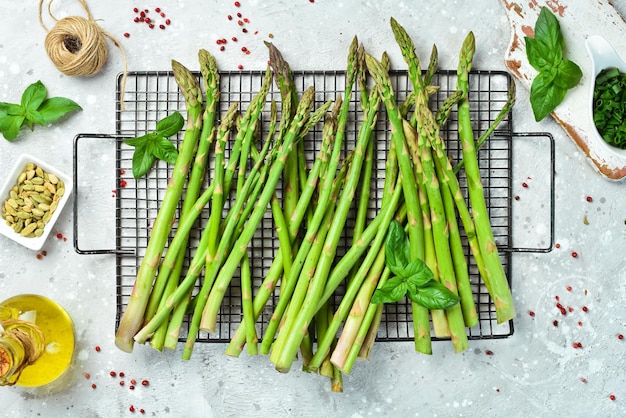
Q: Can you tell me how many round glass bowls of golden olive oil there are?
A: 1